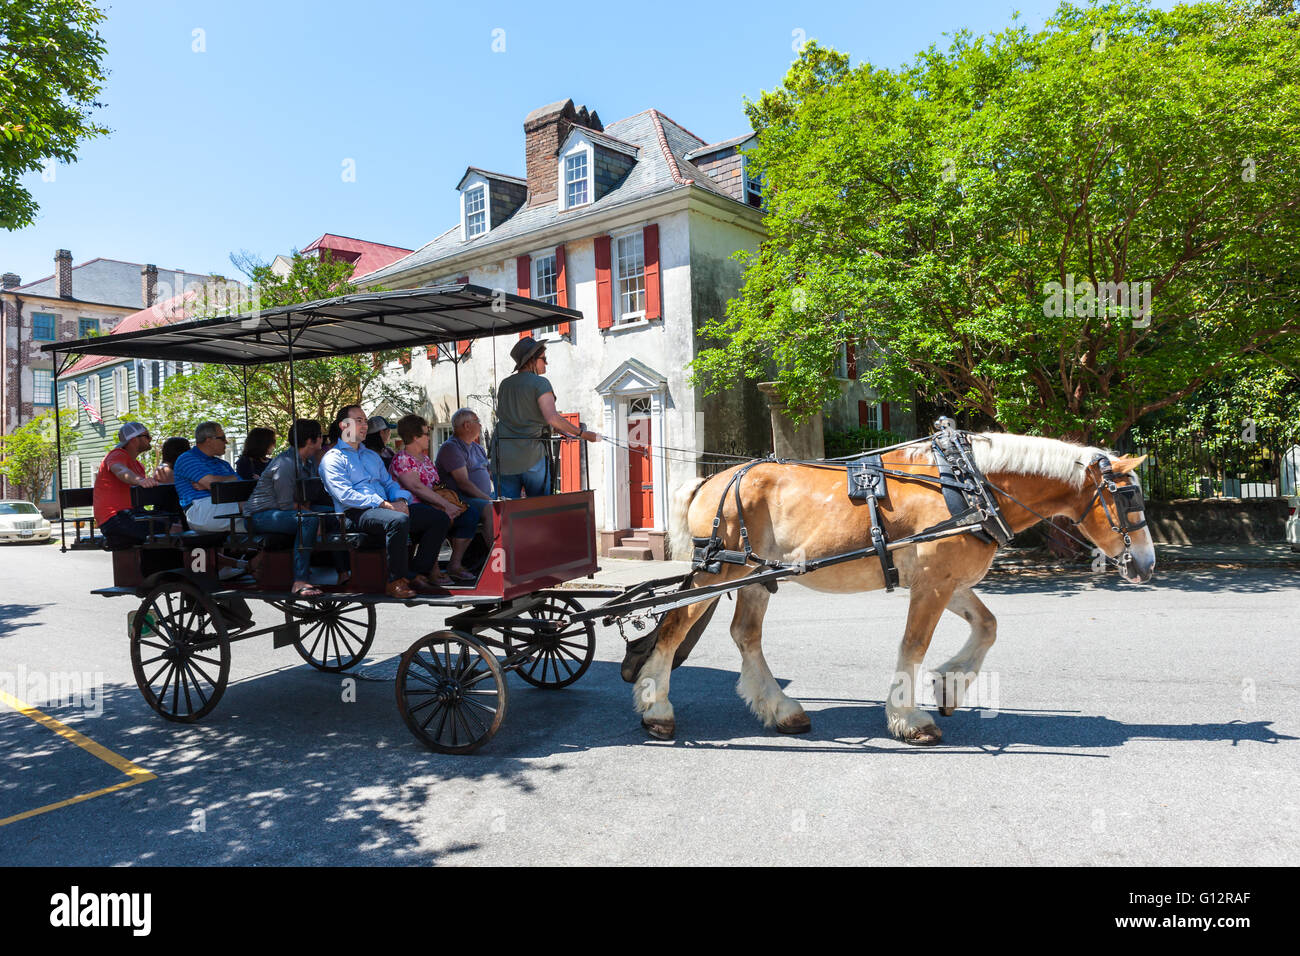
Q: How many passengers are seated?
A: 10